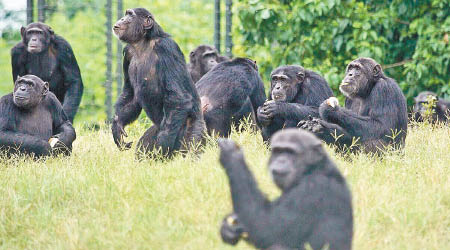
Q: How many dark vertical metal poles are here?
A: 6